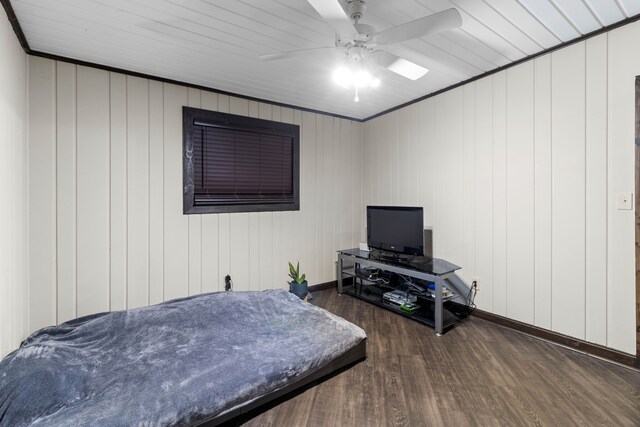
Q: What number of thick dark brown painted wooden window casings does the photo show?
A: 1